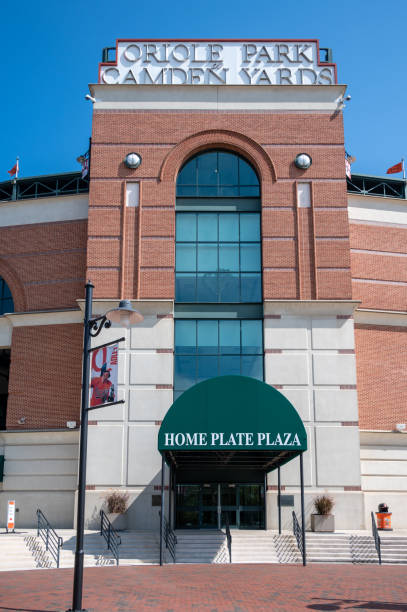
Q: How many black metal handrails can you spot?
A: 6